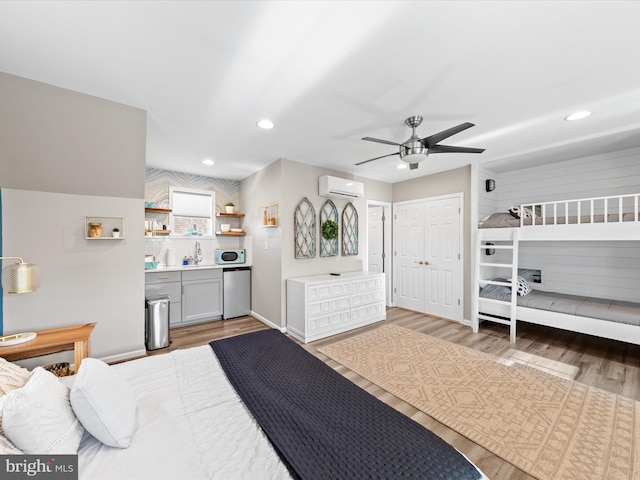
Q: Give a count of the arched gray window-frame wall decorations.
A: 3